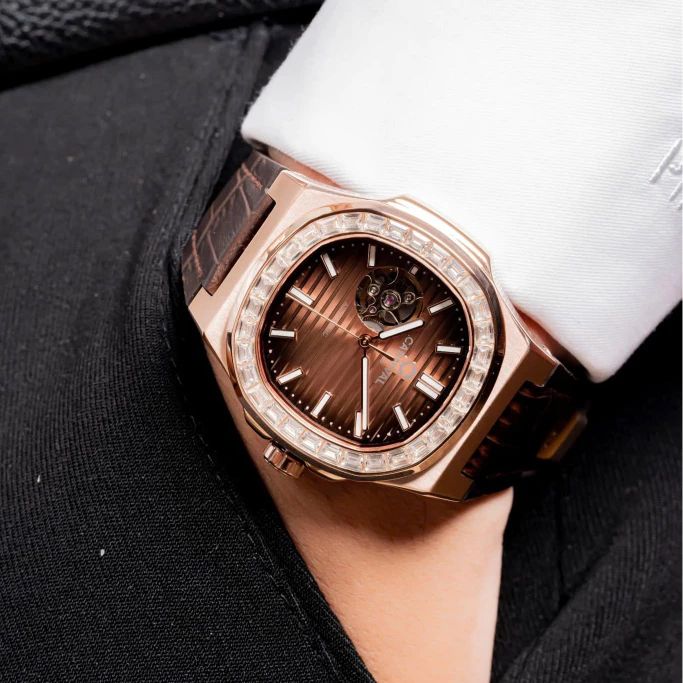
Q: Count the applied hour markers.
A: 12